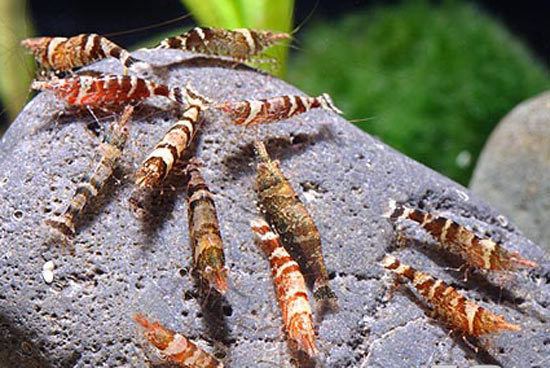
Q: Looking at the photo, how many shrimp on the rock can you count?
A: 12